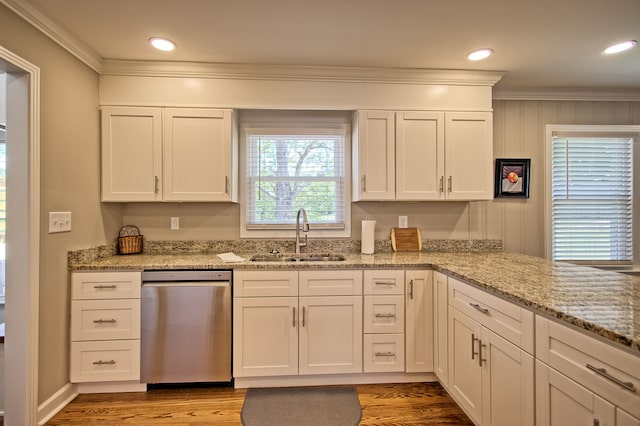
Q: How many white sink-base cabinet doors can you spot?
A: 2